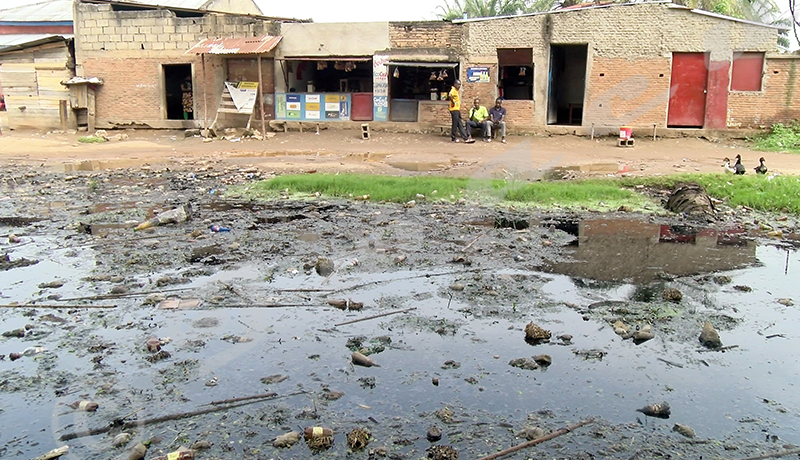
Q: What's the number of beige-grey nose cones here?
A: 0